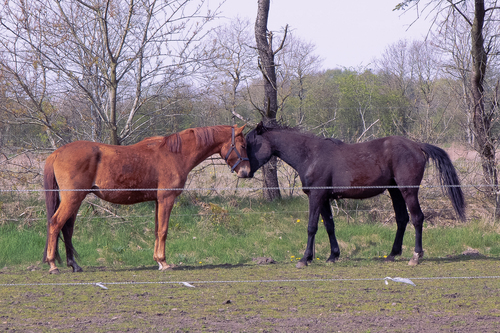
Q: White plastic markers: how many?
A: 3